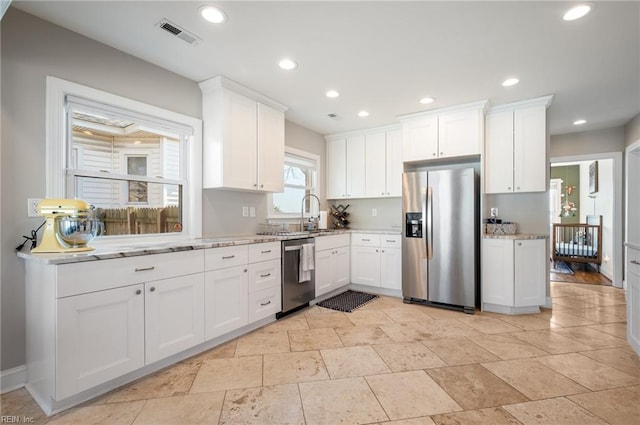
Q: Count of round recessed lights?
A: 8